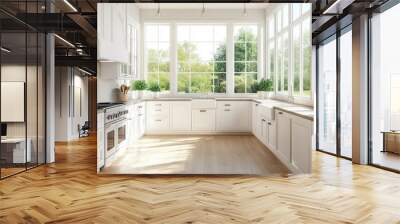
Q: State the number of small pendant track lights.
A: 3